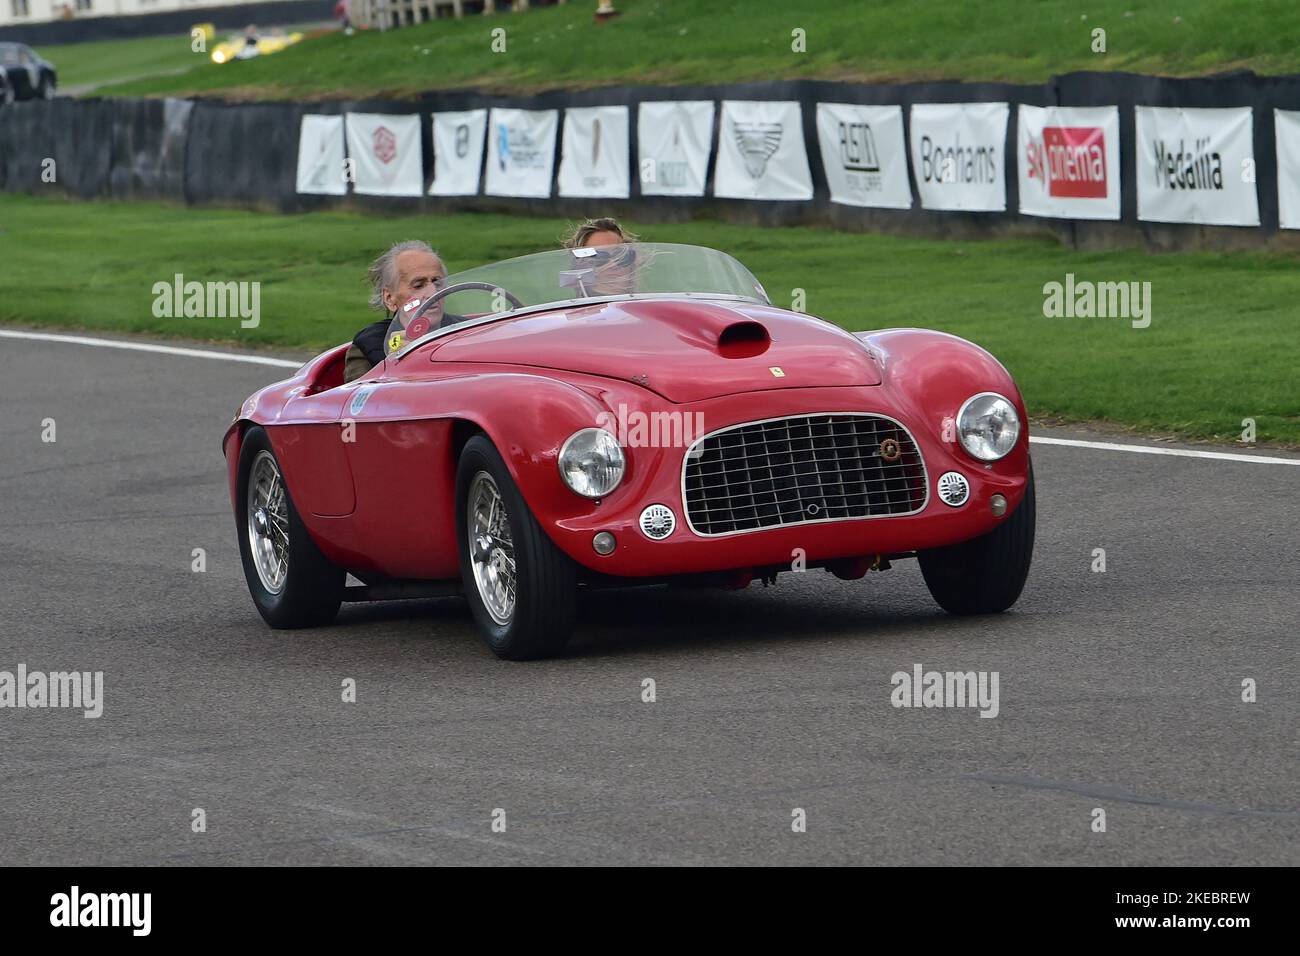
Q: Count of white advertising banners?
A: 12